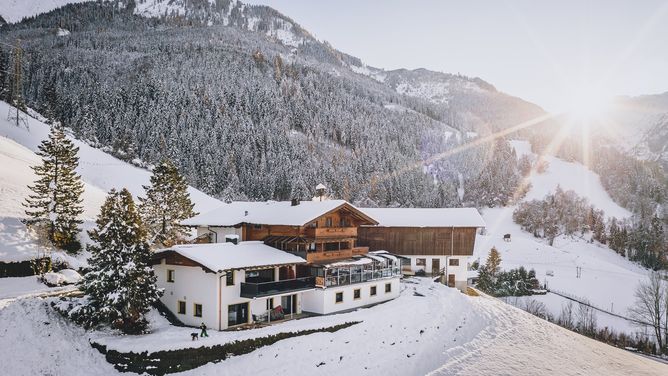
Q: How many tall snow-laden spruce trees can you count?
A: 3